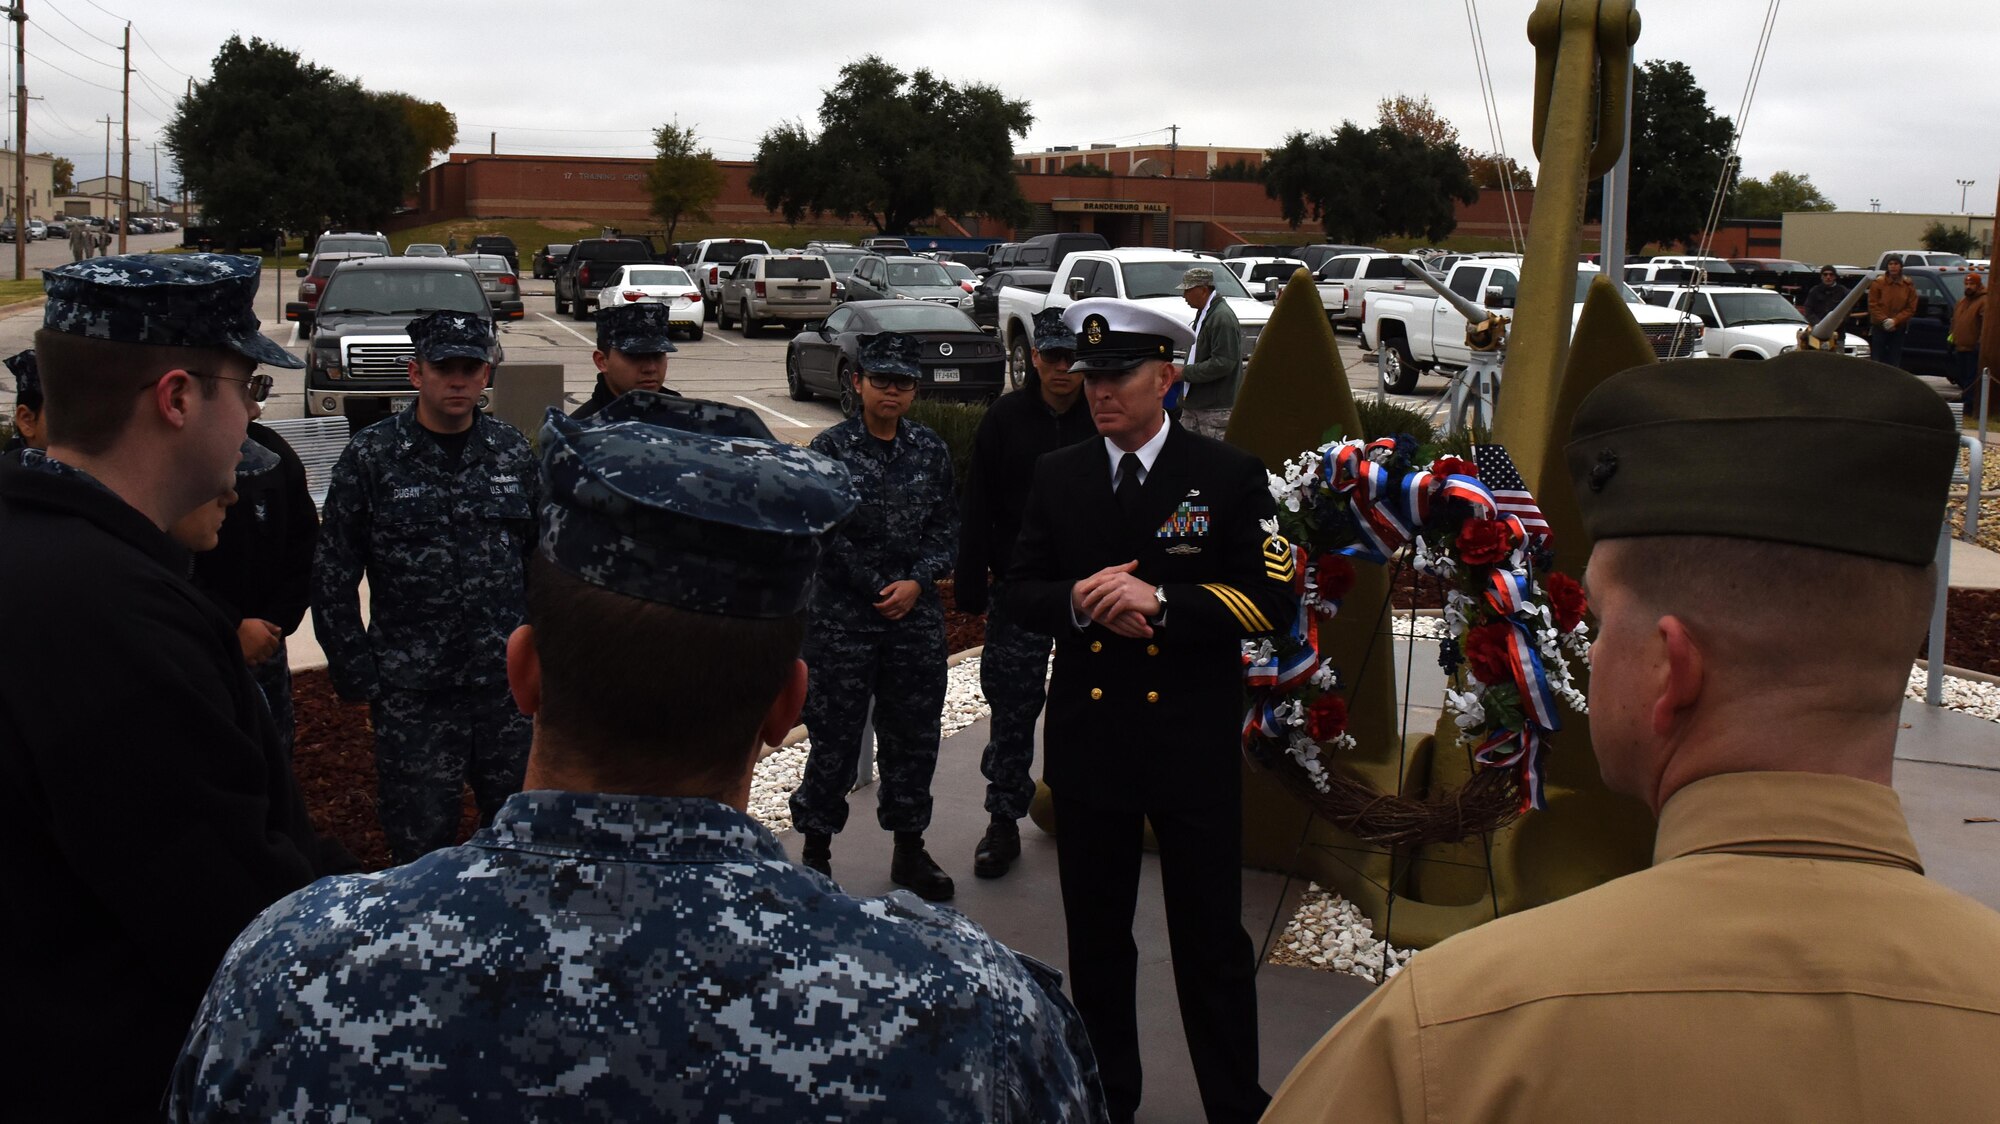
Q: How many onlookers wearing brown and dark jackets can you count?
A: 3